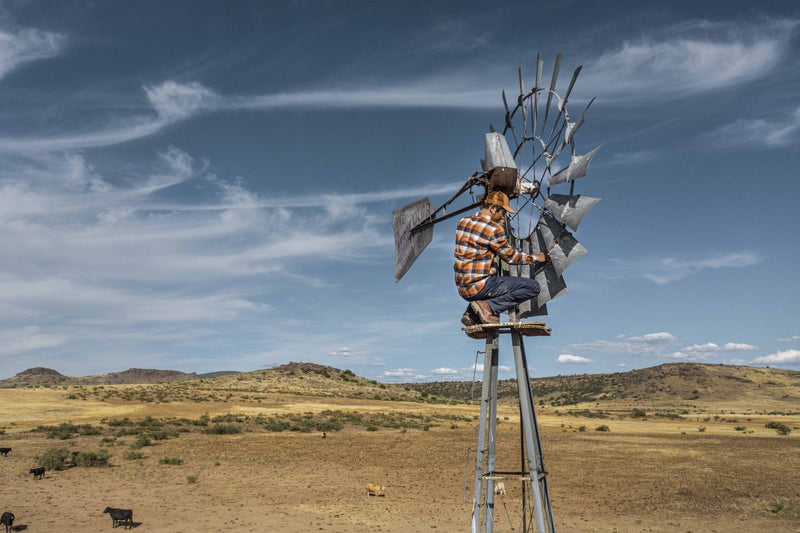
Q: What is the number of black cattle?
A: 4